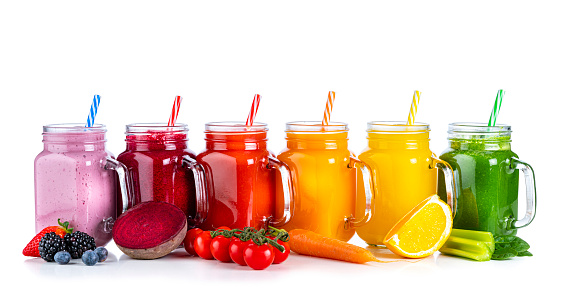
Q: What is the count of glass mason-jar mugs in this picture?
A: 6